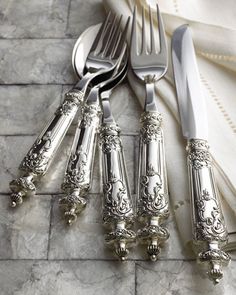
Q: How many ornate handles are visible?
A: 5